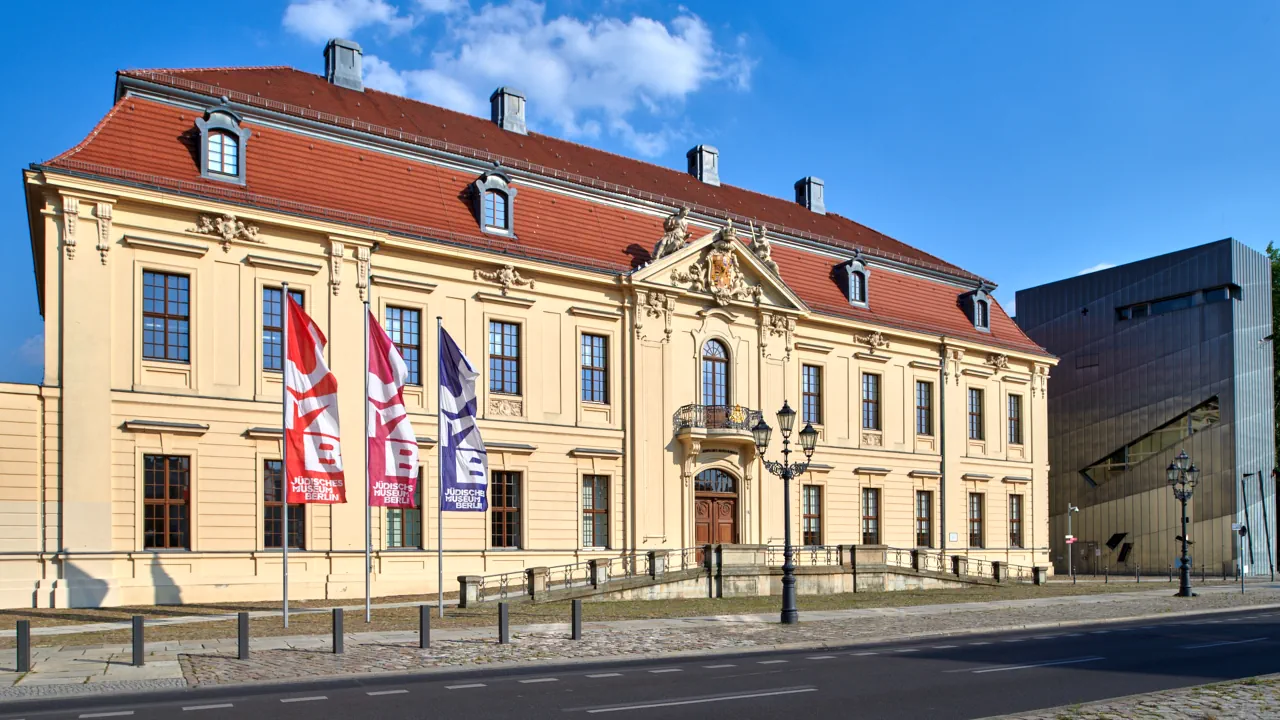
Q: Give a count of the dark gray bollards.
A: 7